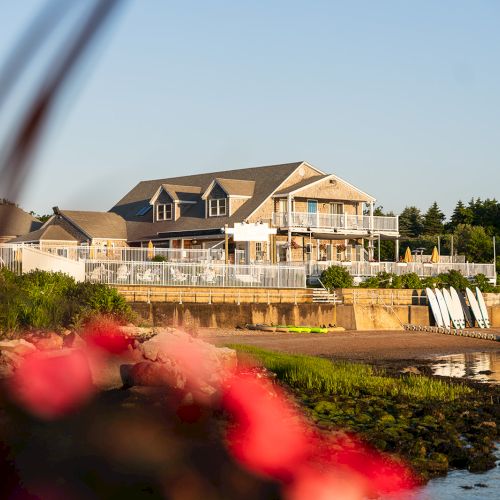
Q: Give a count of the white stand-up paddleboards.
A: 6